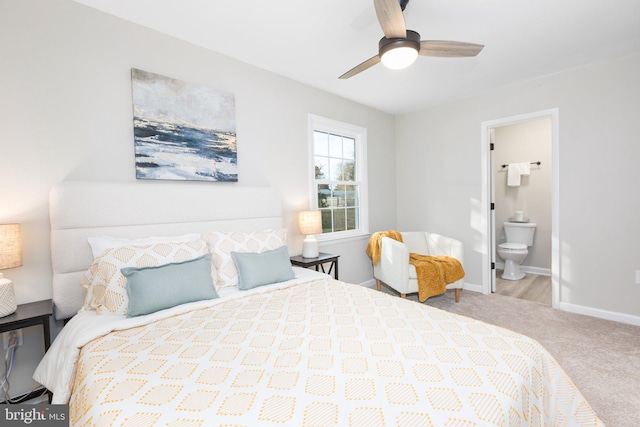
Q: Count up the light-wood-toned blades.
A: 3